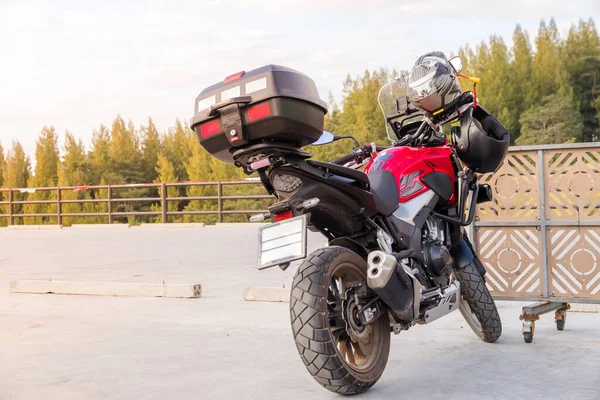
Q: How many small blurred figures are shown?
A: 0